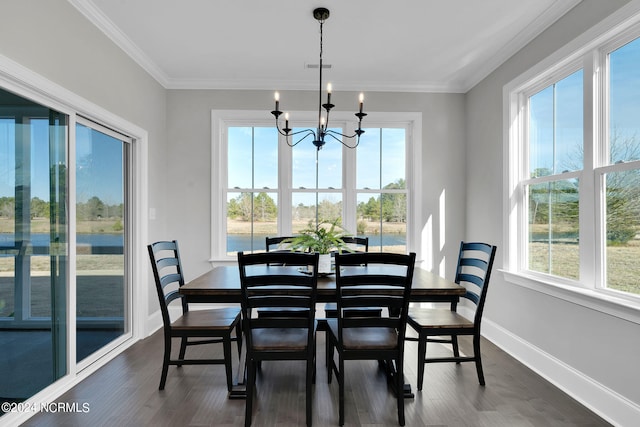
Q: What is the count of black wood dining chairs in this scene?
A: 6